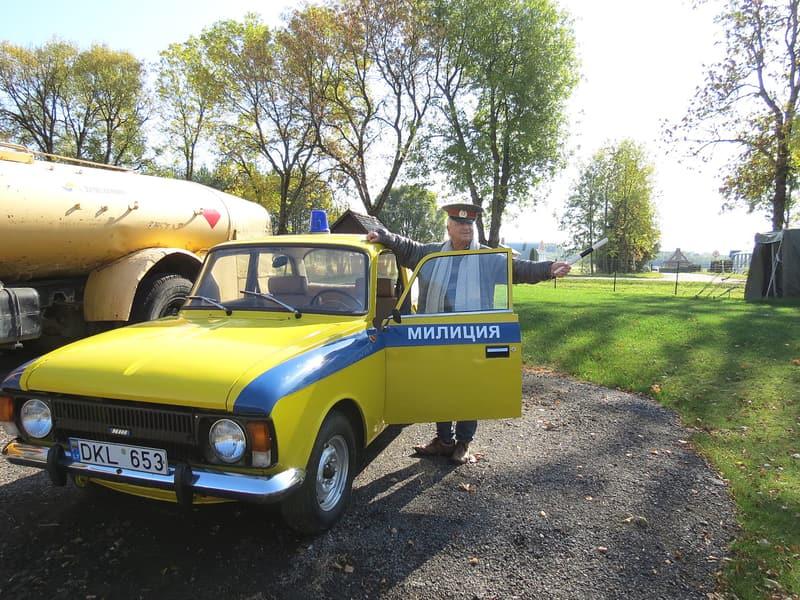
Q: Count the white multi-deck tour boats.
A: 0